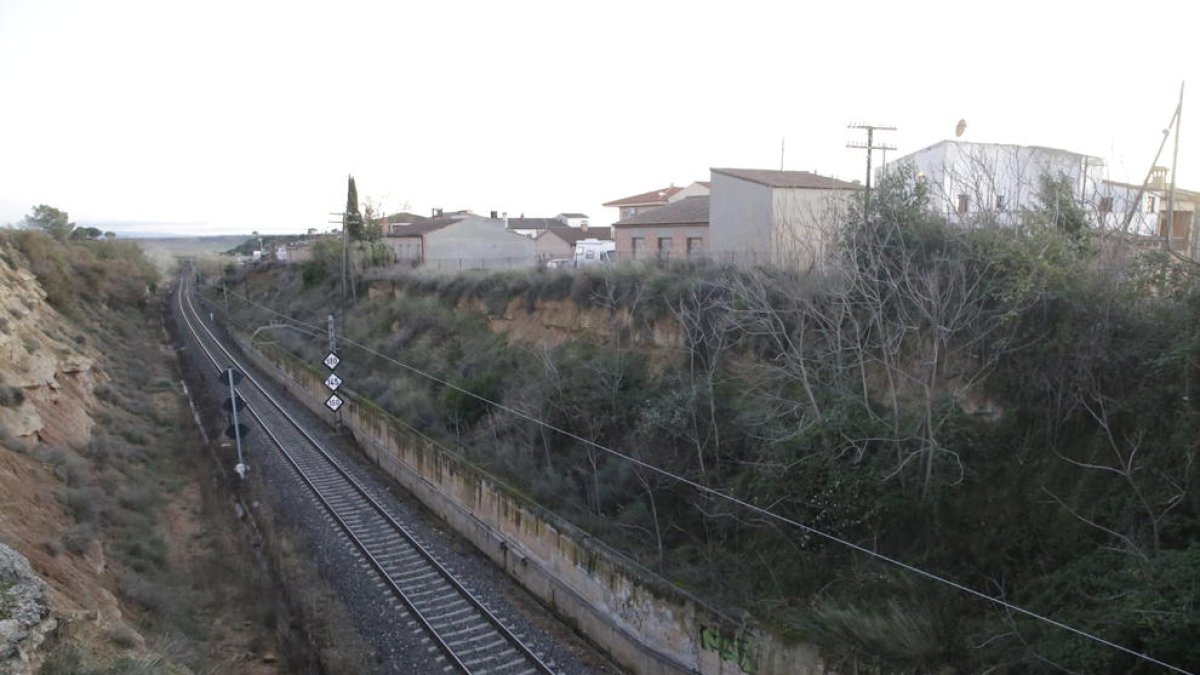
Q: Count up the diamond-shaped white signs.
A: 3